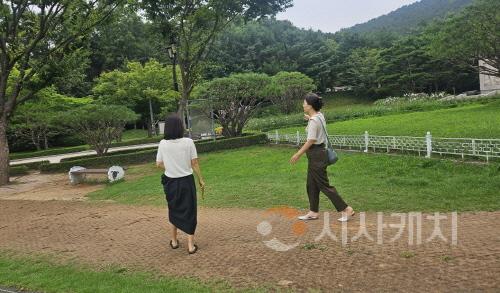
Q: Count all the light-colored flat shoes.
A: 2